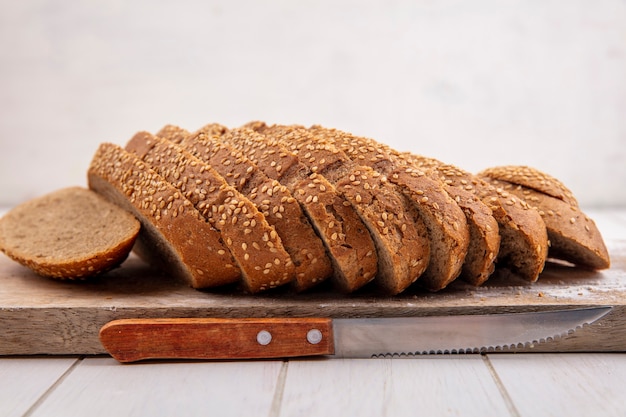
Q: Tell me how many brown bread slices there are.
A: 10